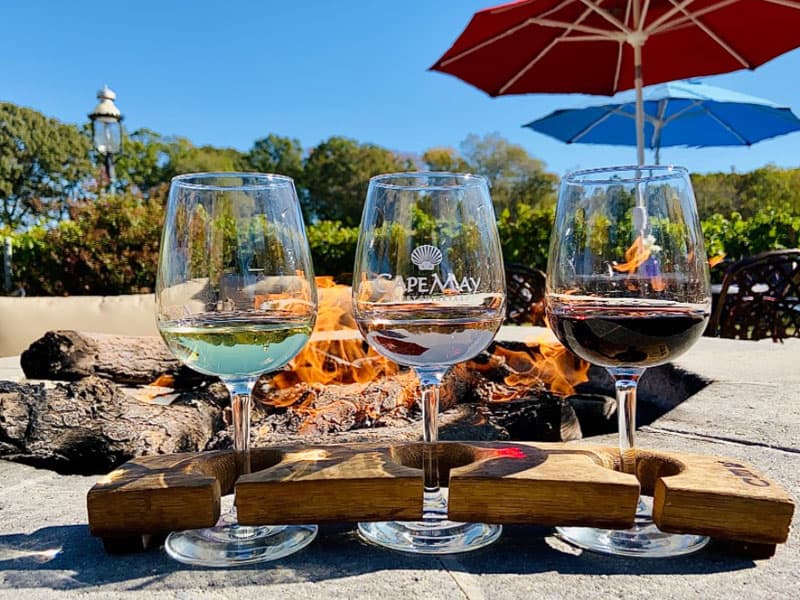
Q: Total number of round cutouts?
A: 3